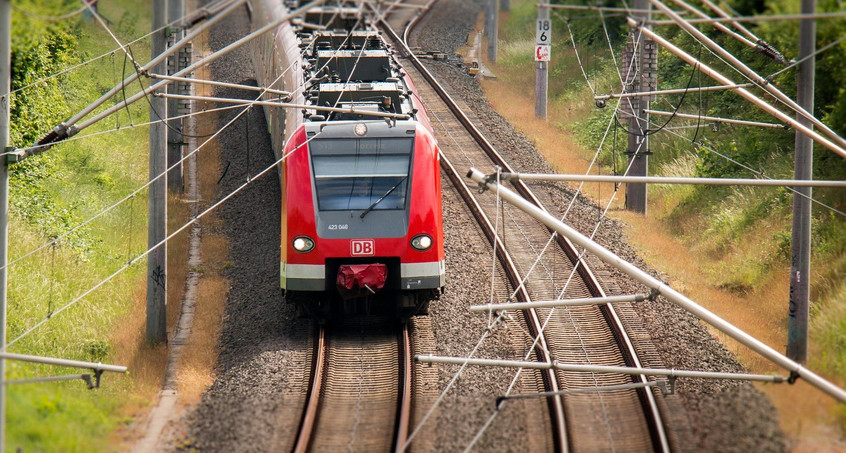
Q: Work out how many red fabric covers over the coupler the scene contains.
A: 1